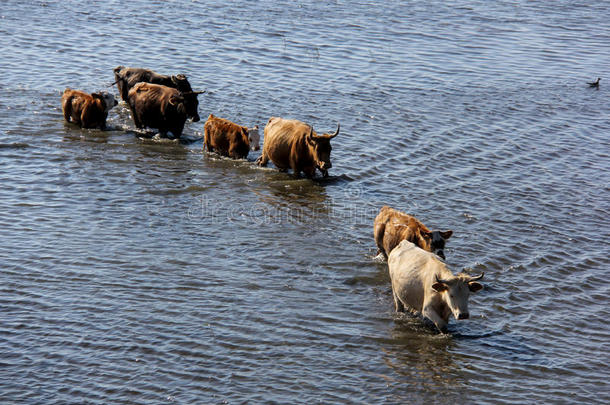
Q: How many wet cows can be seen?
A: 7